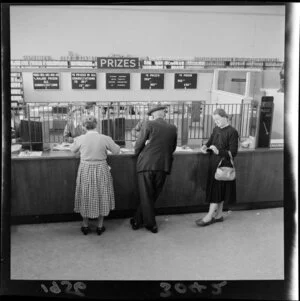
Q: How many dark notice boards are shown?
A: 5